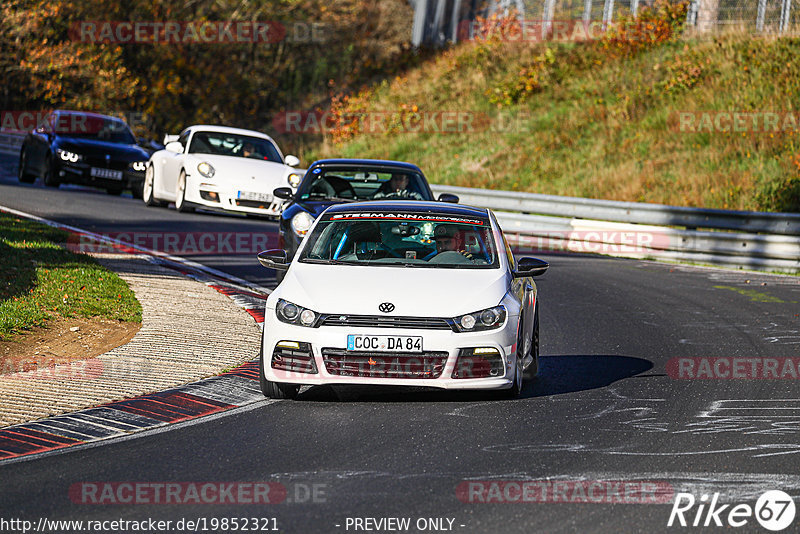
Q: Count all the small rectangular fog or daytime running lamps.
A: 2